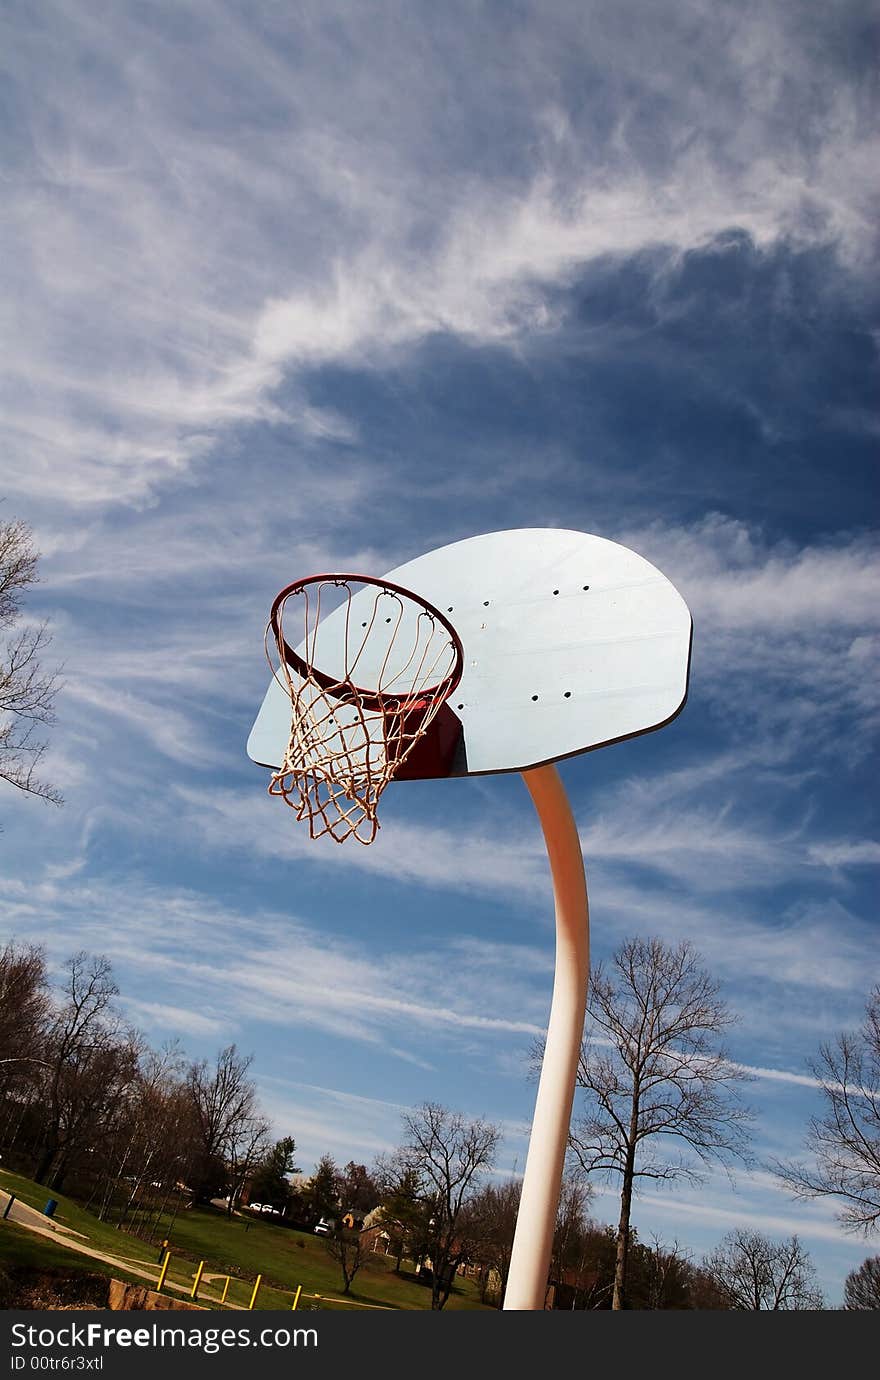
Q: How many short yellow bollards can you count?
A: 5